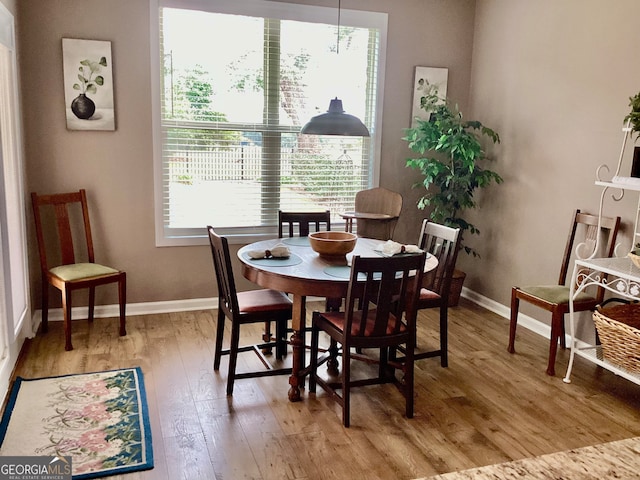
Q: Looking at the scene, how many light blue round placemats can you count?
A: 4